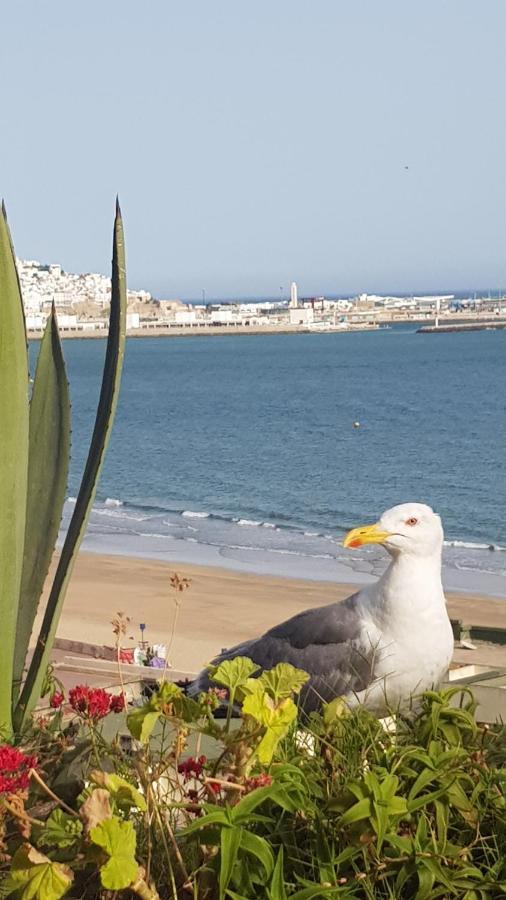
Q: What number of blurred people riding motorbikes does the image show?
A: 0